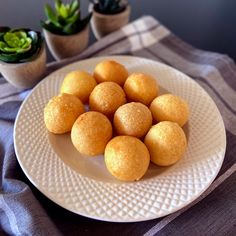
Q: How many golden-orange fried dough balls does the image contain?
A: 10